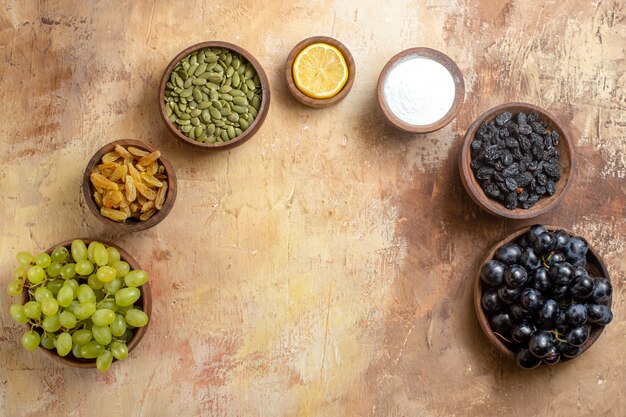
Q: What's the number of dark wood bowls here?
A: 7